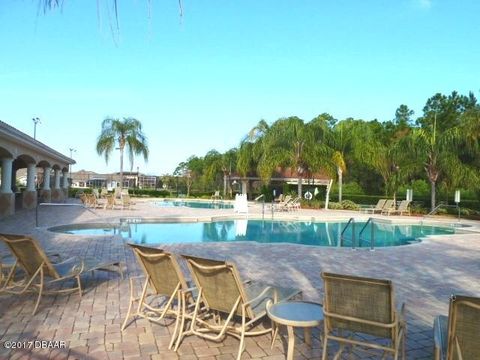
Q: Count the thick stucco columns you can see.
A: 5